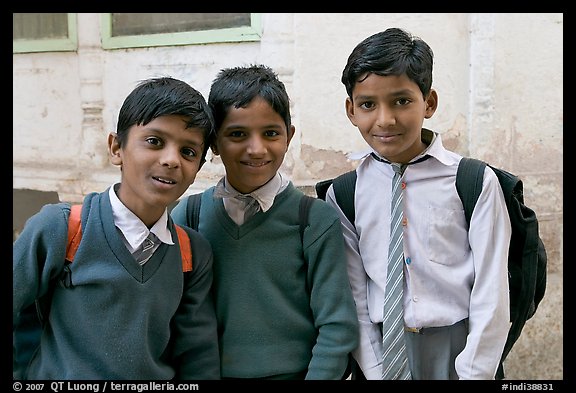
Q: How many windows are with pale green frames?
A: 2